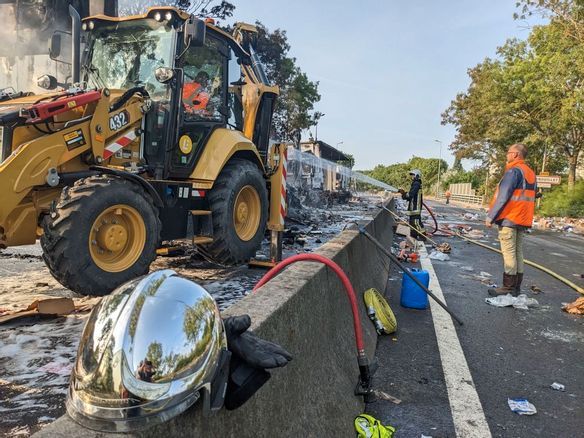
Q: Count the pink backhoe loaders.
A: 0